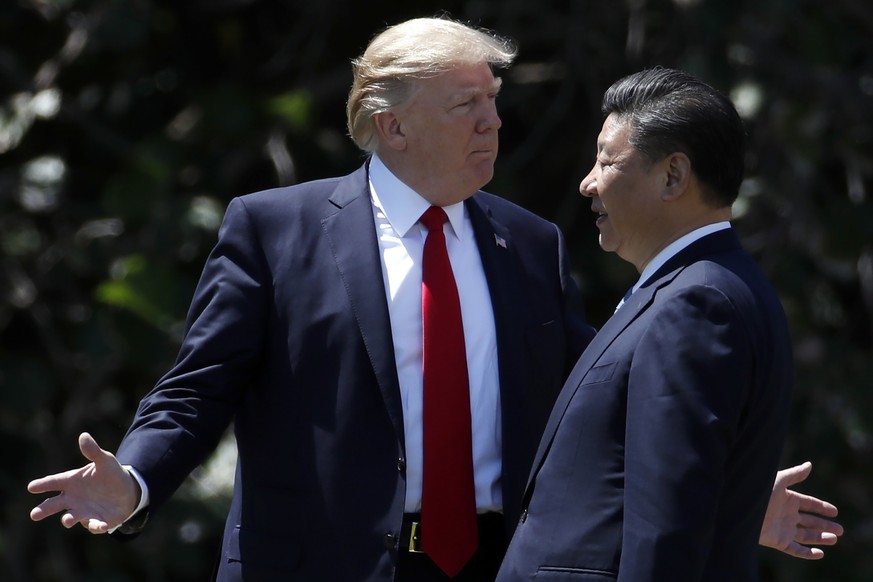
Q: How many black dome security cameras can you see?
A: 0